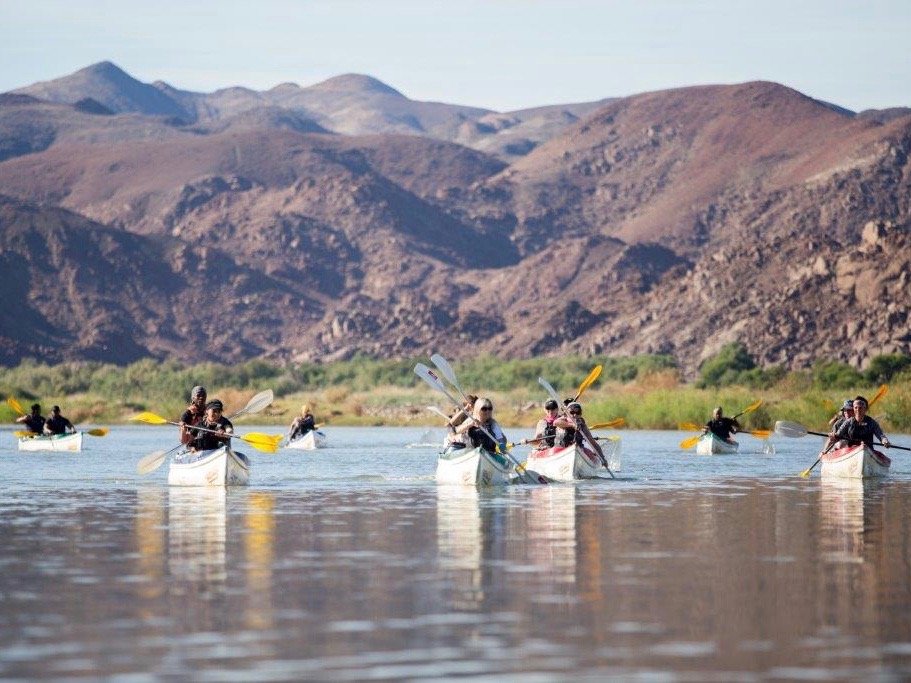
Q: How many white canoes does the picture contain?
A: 7